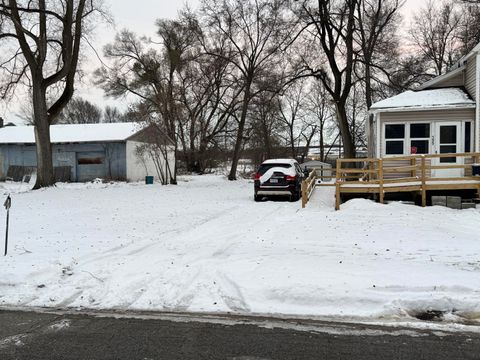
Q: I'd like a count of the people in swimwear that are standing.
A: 0